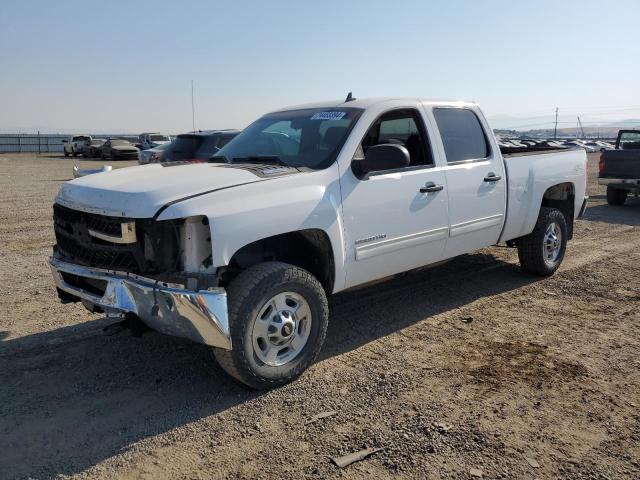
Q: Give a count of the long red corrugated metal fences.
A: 0